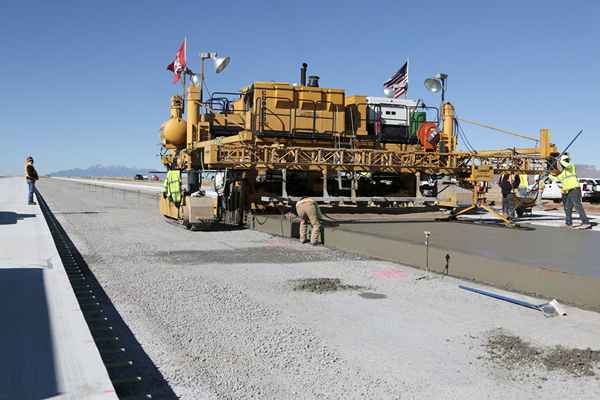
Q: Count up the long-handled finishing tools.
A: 2